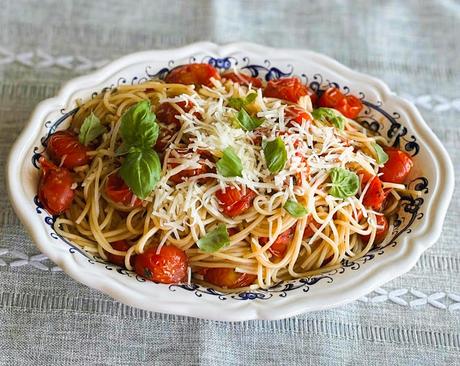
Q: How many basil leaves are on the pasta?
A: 12